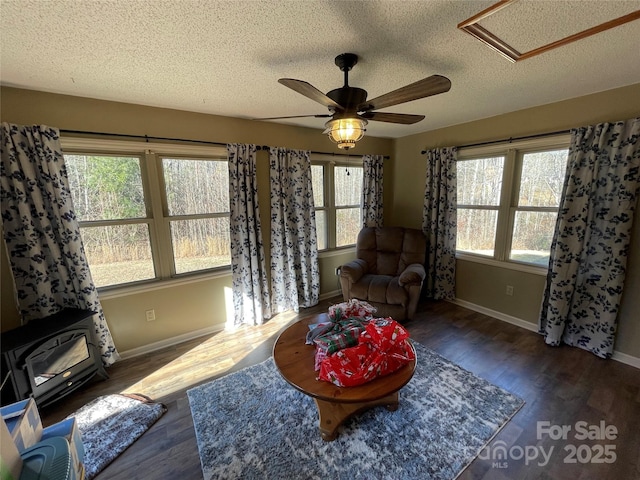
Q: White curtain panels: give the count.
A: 6